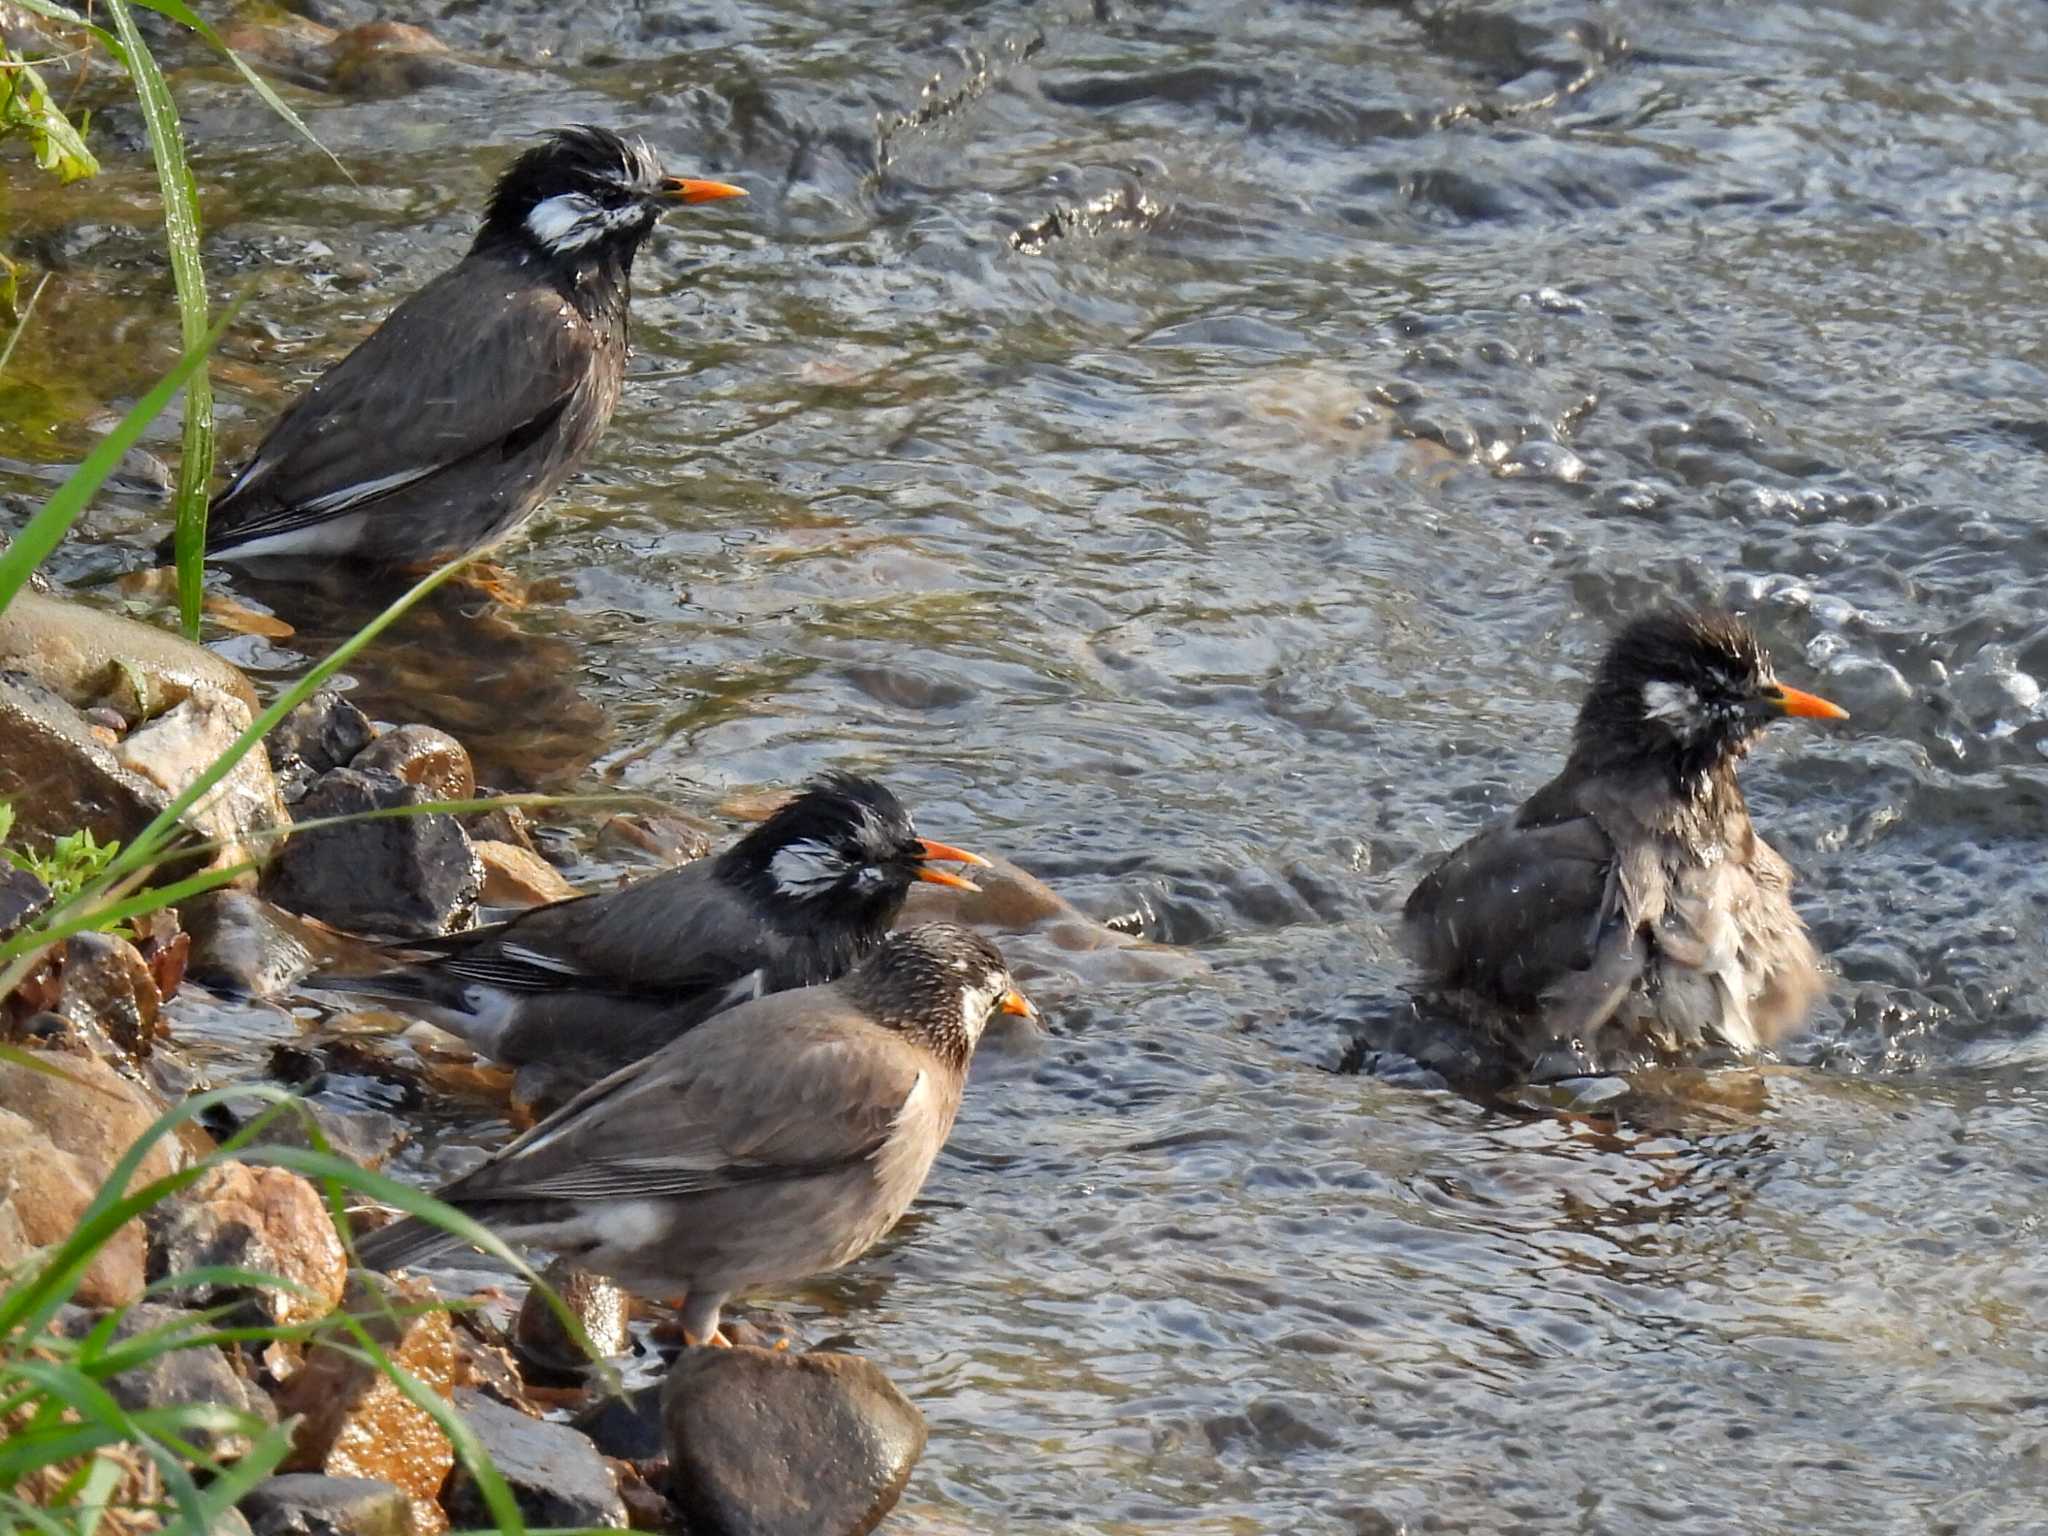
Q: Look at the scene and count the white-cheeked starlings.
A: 4